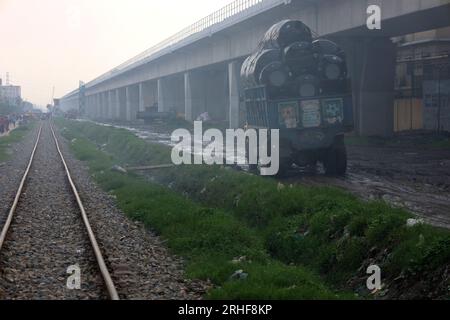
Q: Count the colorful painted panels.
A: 3